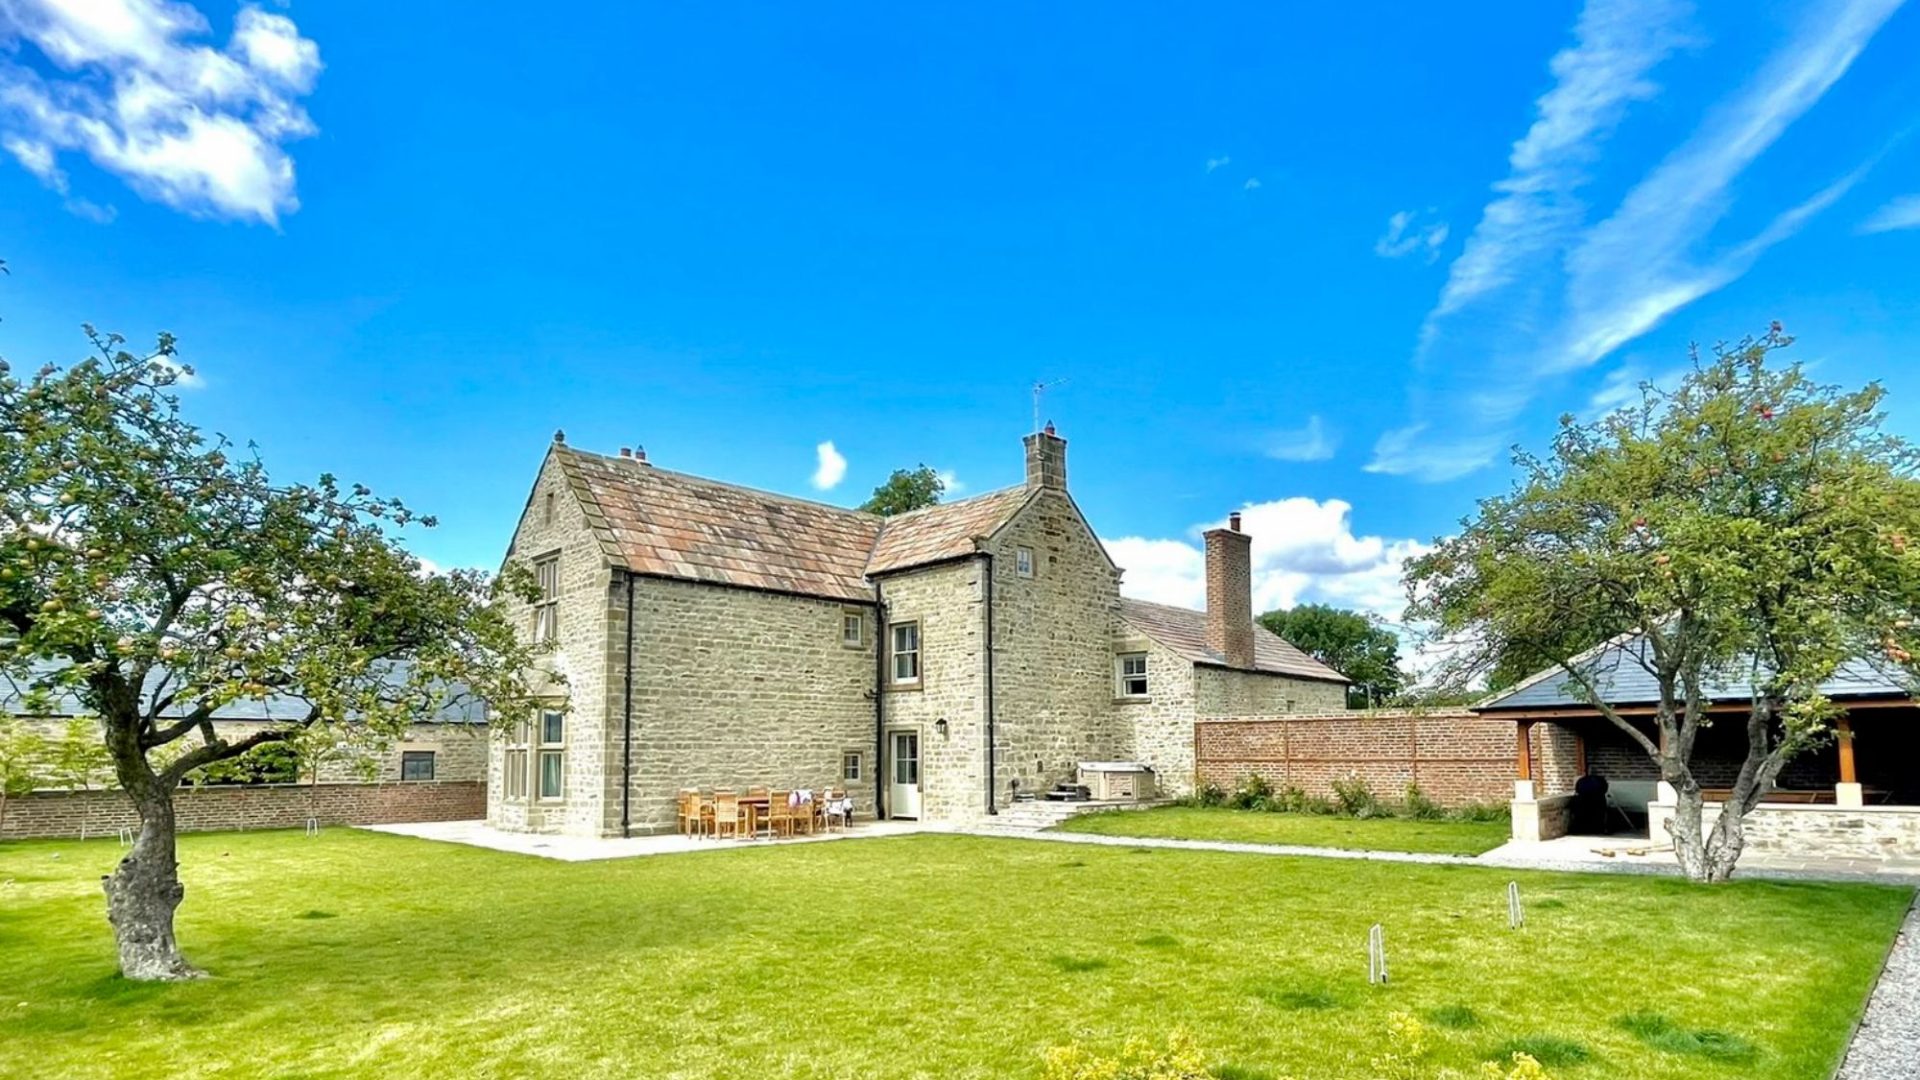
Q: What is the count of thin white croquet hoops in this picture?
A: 4